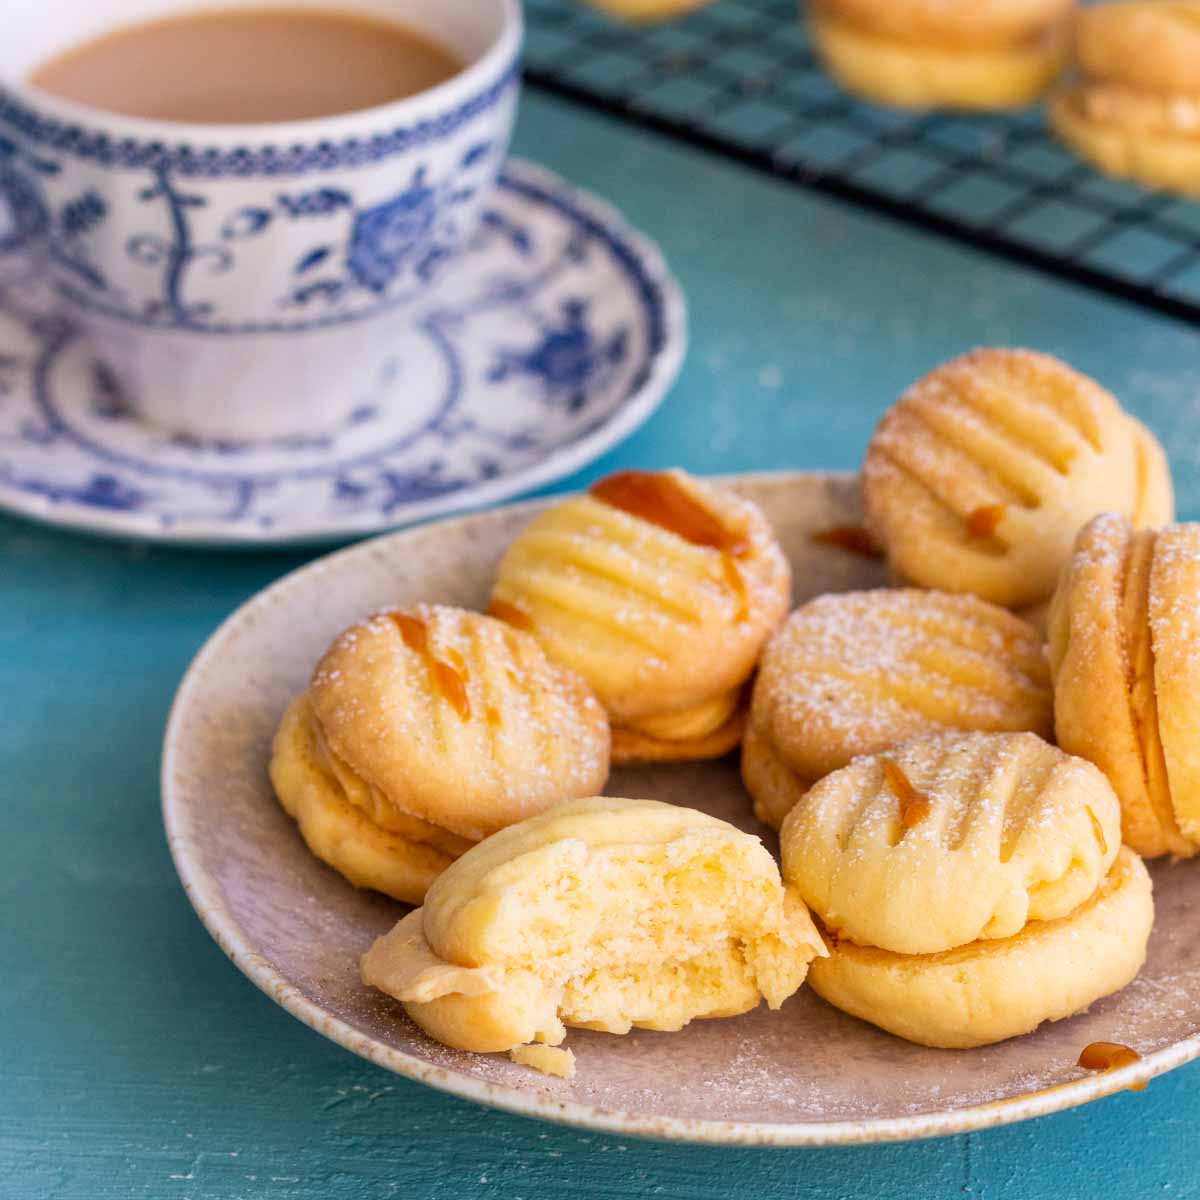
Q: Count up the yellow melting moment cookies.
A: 10